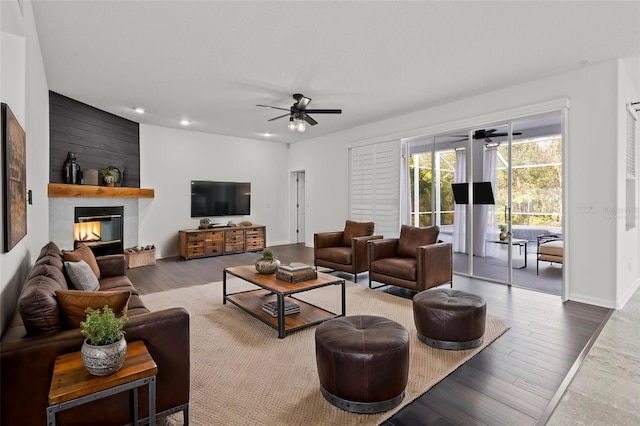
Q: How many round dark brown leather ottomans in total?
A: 2